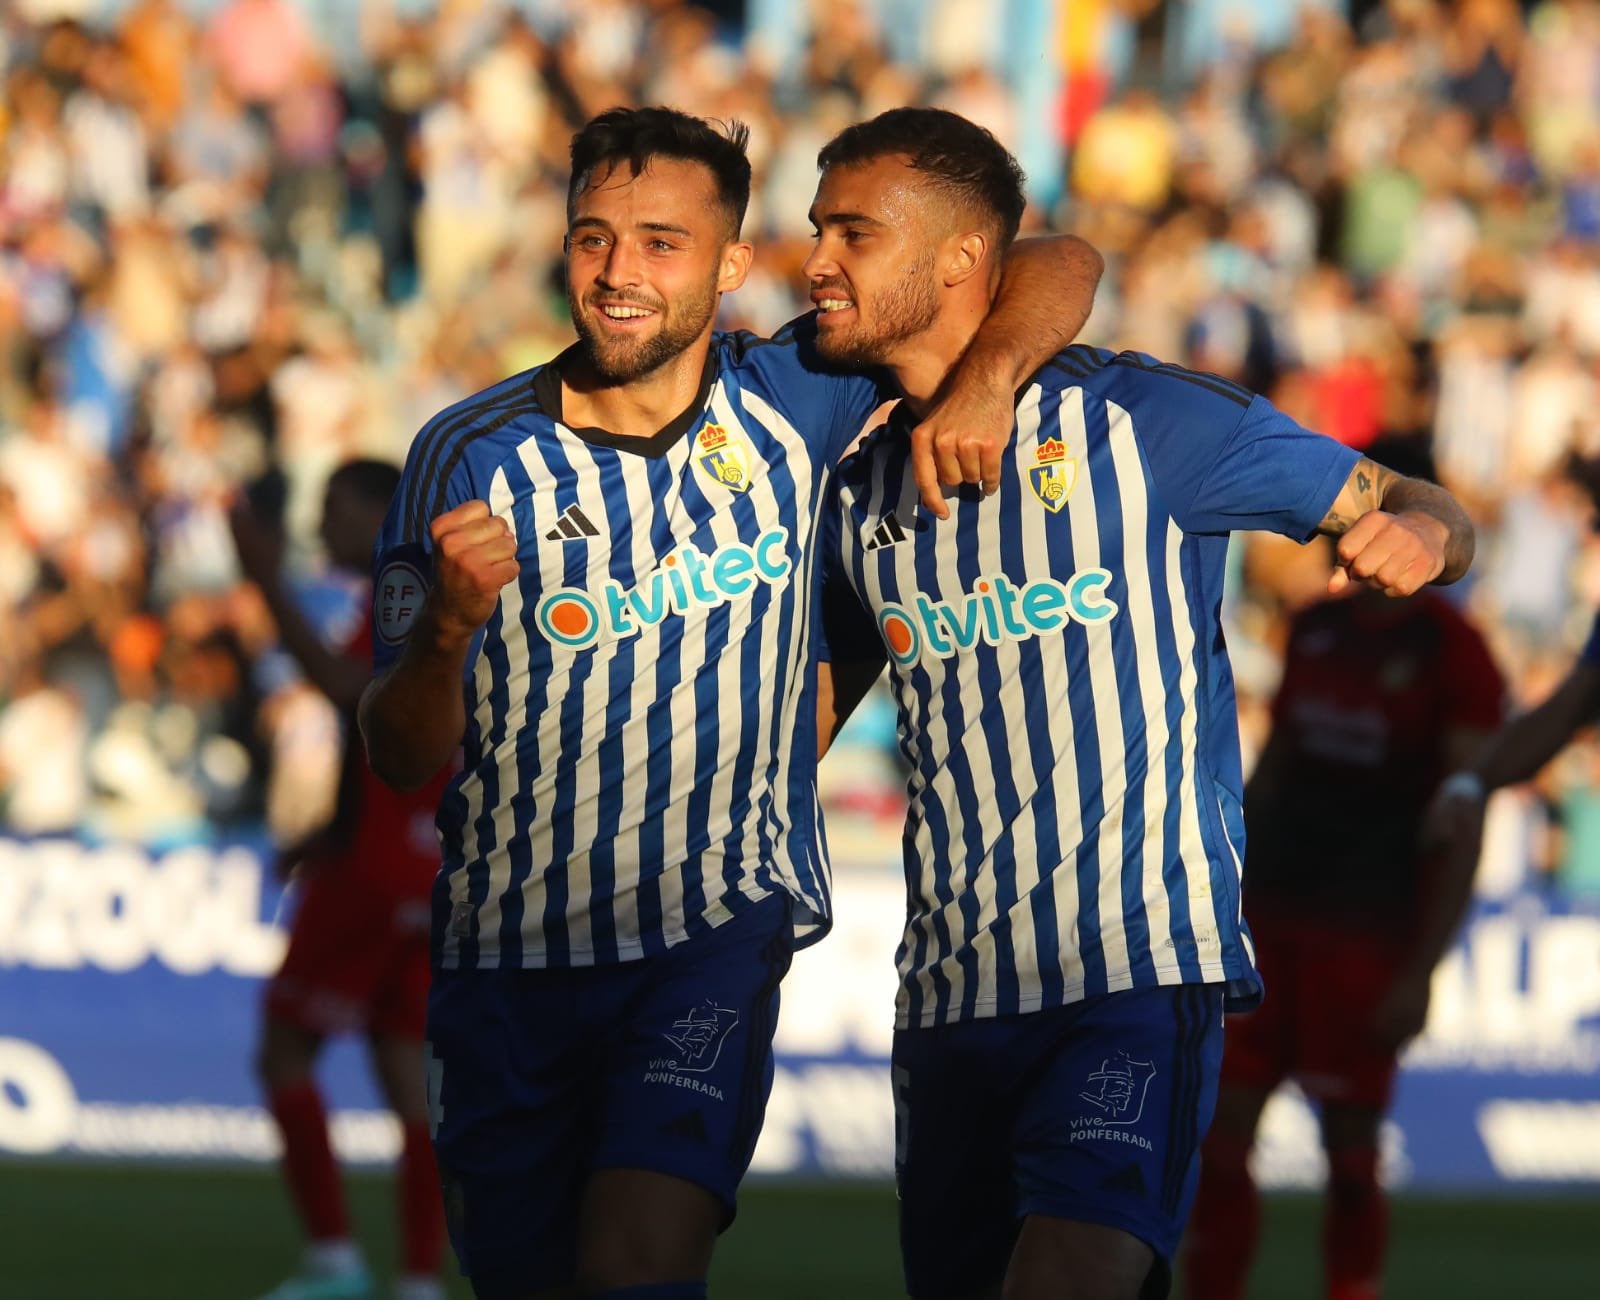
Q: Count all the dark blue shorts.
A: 2